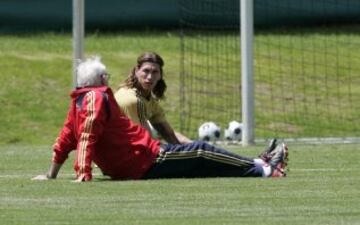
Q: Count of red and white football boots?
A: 2